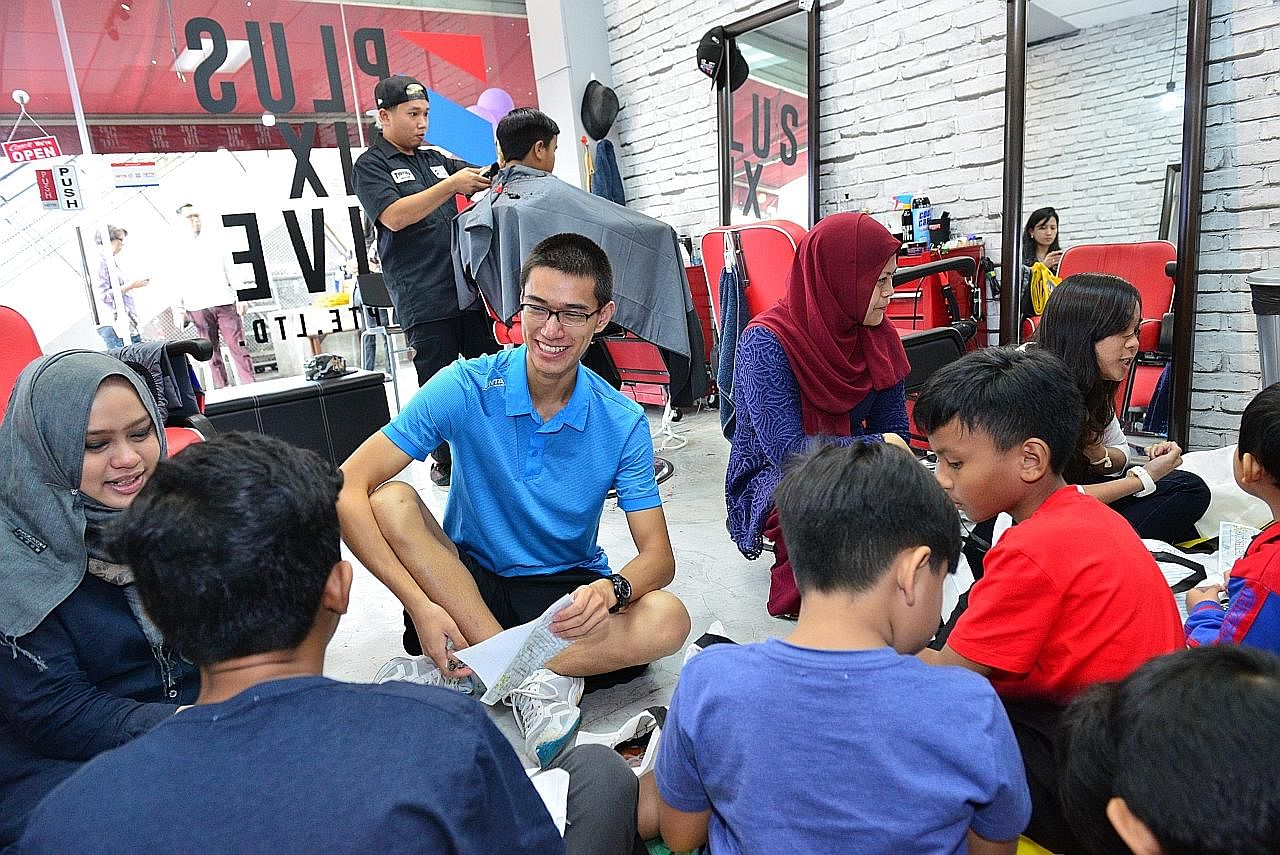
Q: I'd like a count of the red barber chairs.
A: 4